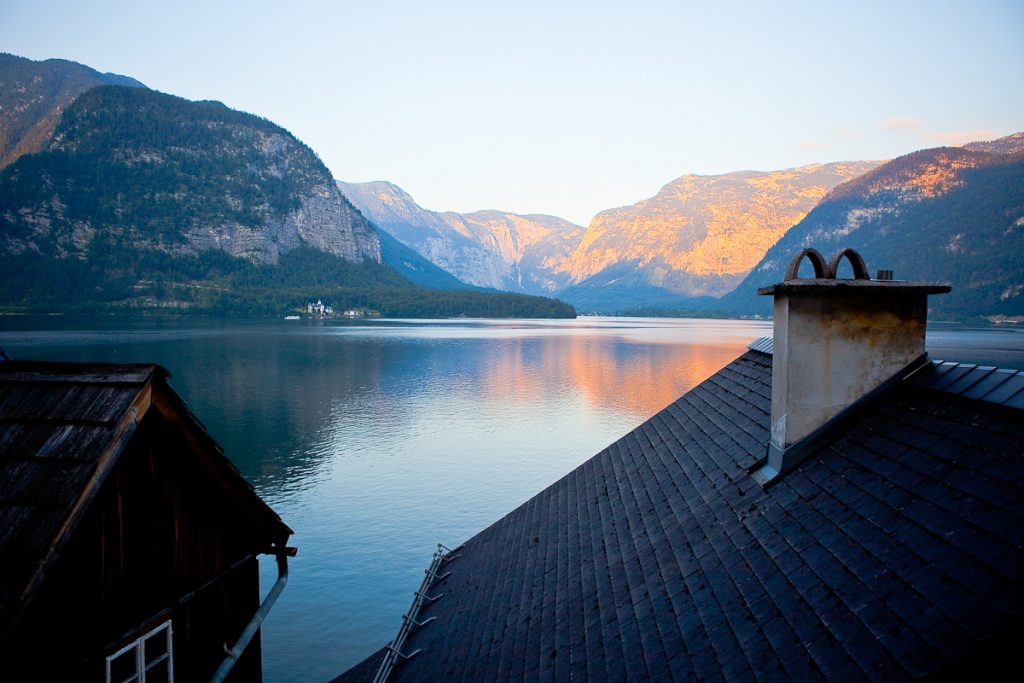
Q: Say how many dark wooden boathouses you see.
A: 1